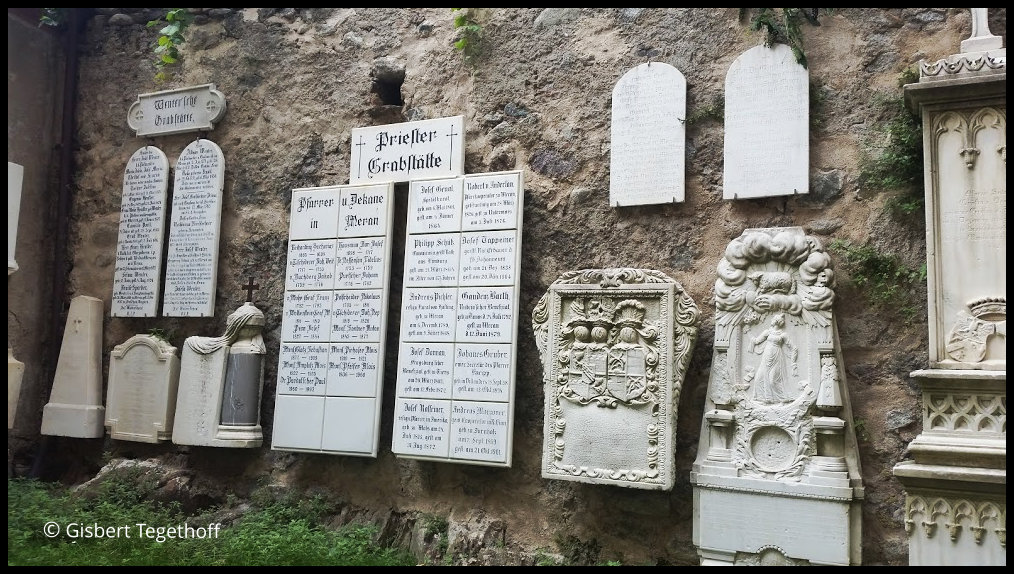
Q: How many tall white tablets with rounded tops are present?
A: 4